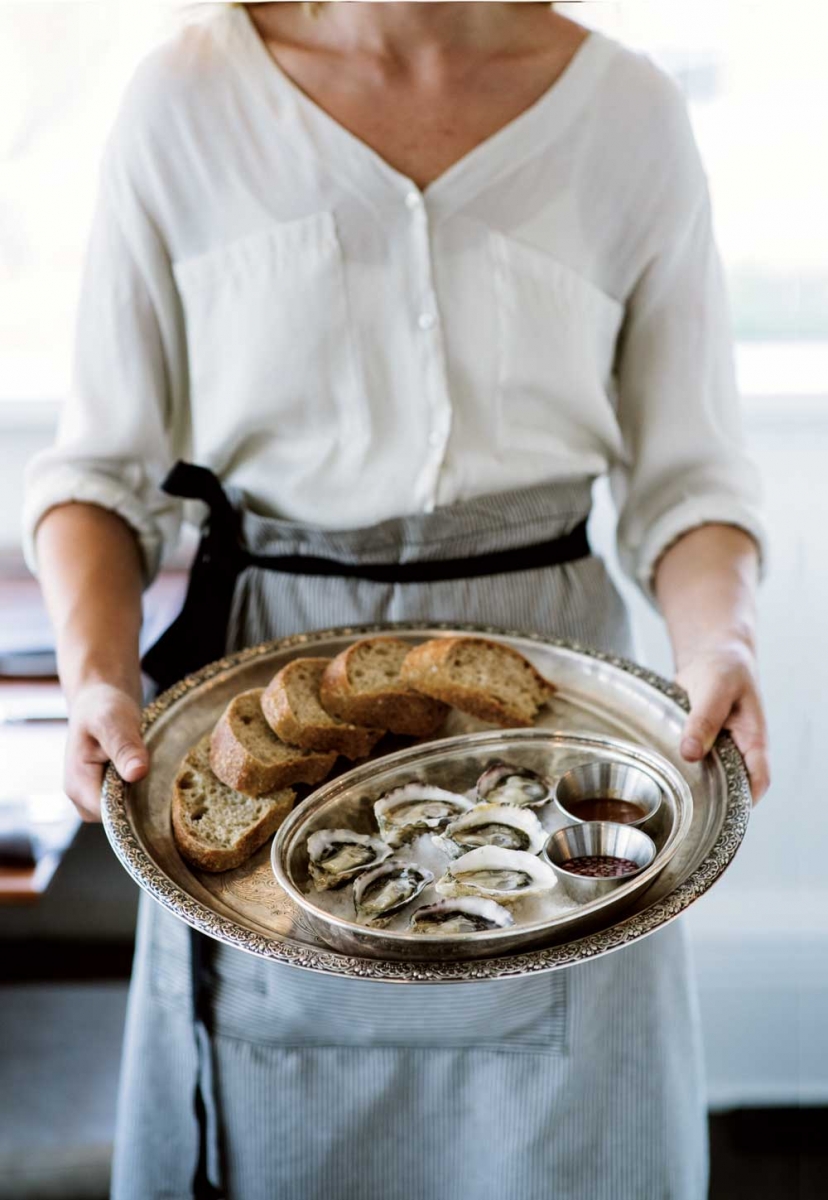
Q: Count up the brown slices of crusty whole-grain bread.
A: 5